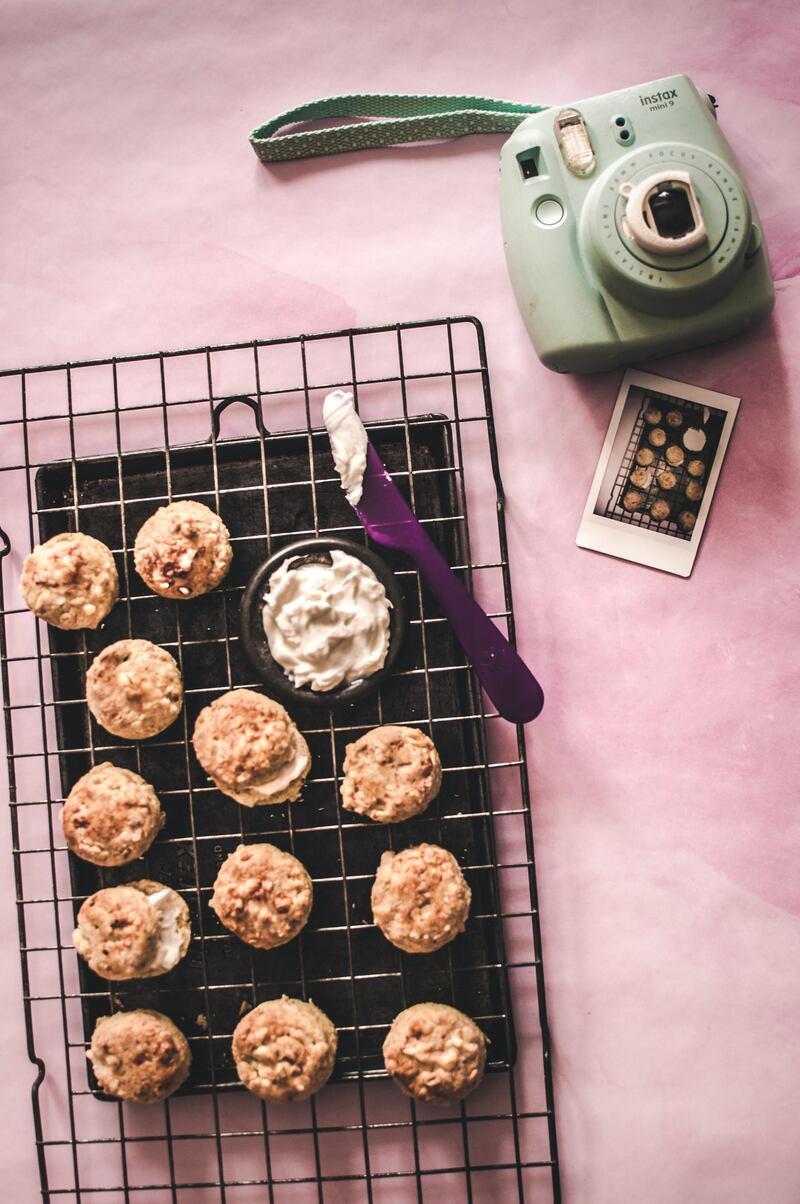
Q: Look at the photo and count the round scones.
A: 12